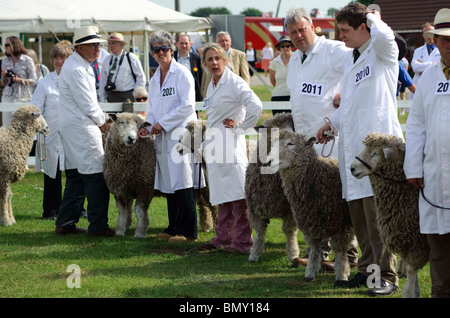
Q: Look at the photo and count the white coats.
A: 8